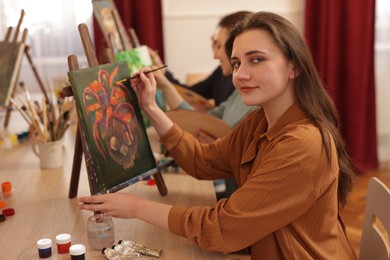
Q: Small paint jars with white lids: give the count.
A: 3